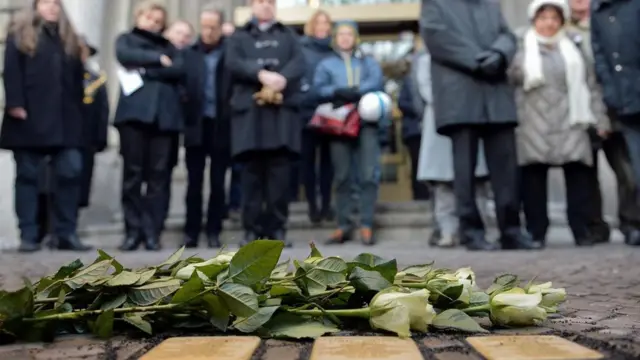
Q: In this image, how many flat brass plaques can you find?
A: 3